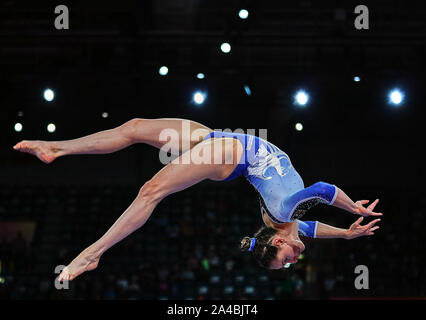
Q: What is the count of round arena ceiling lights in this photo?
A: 13